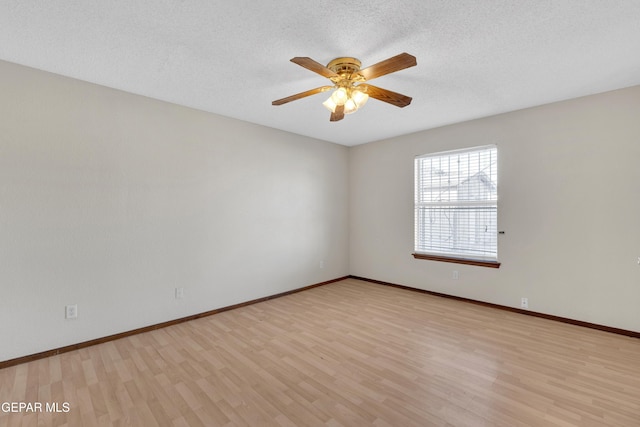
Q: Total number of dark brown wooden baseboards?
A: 2